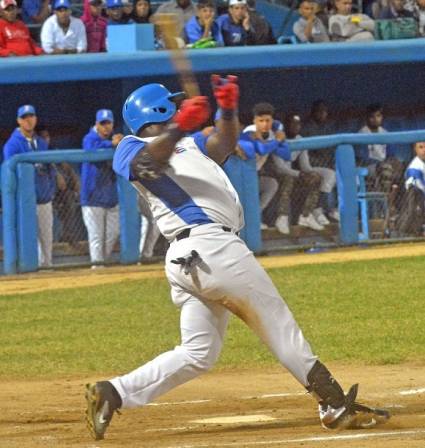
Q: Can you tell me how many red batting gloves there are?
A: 2